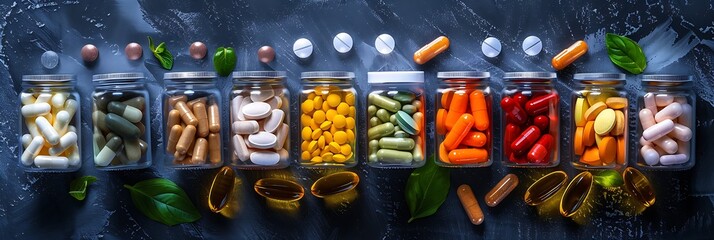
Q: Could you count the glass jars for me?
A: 10